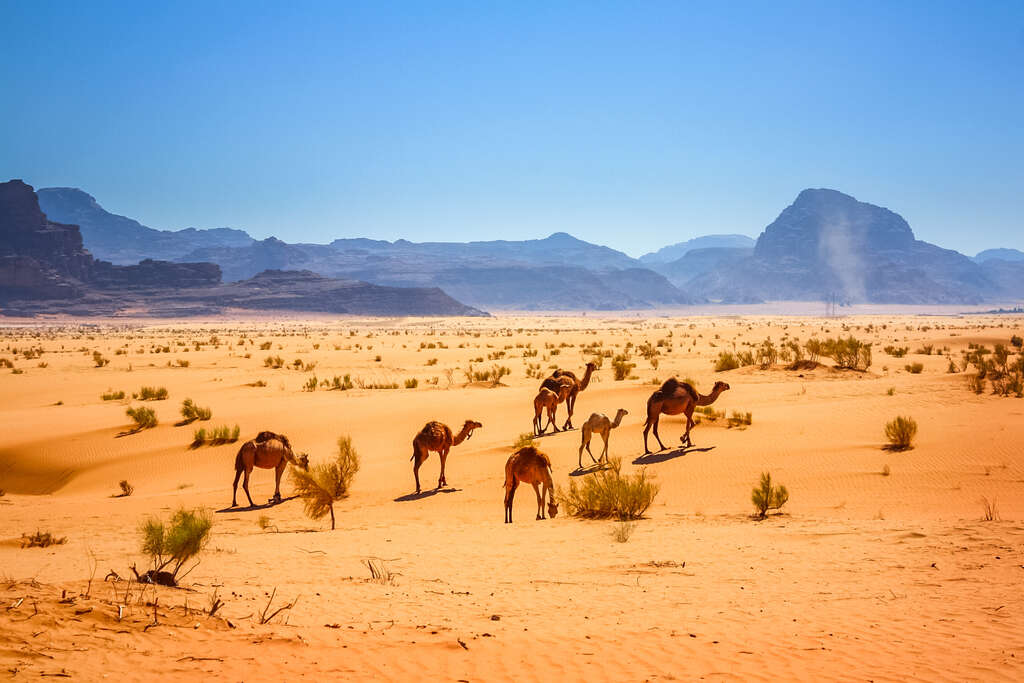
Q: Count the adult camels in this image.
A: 5